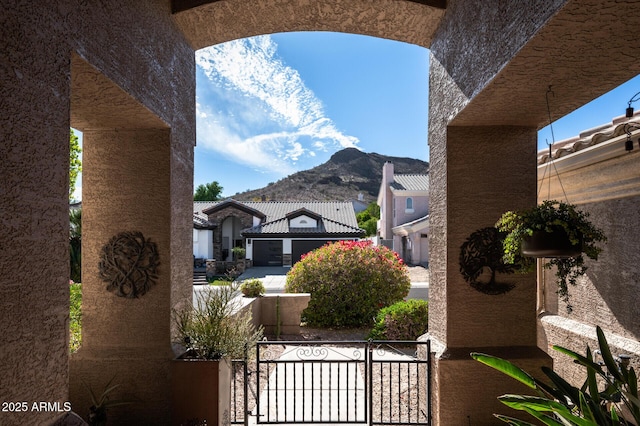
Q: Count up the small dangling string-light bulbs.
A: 2